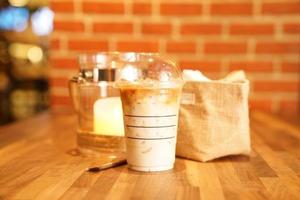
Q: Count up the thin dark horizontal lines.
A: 3